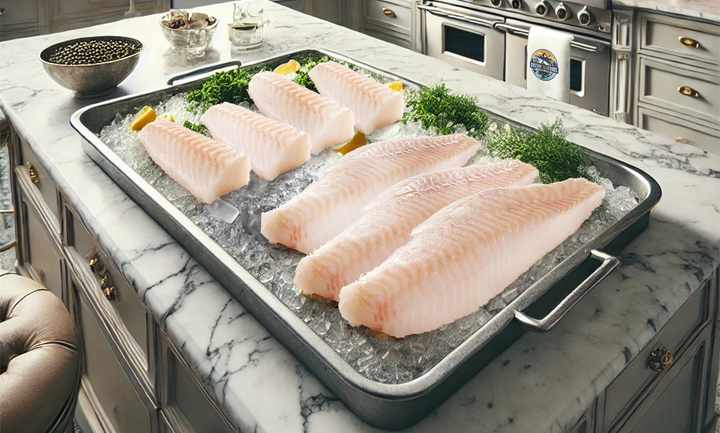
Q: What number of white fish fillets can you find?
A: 7